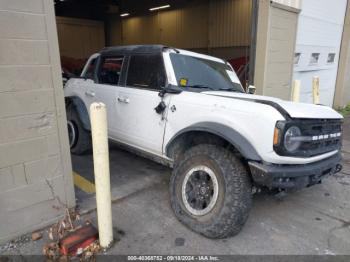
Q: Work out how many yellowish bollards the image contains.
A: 3